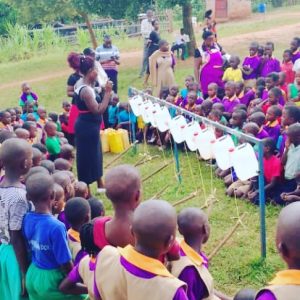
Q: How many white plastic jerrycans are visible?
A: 9